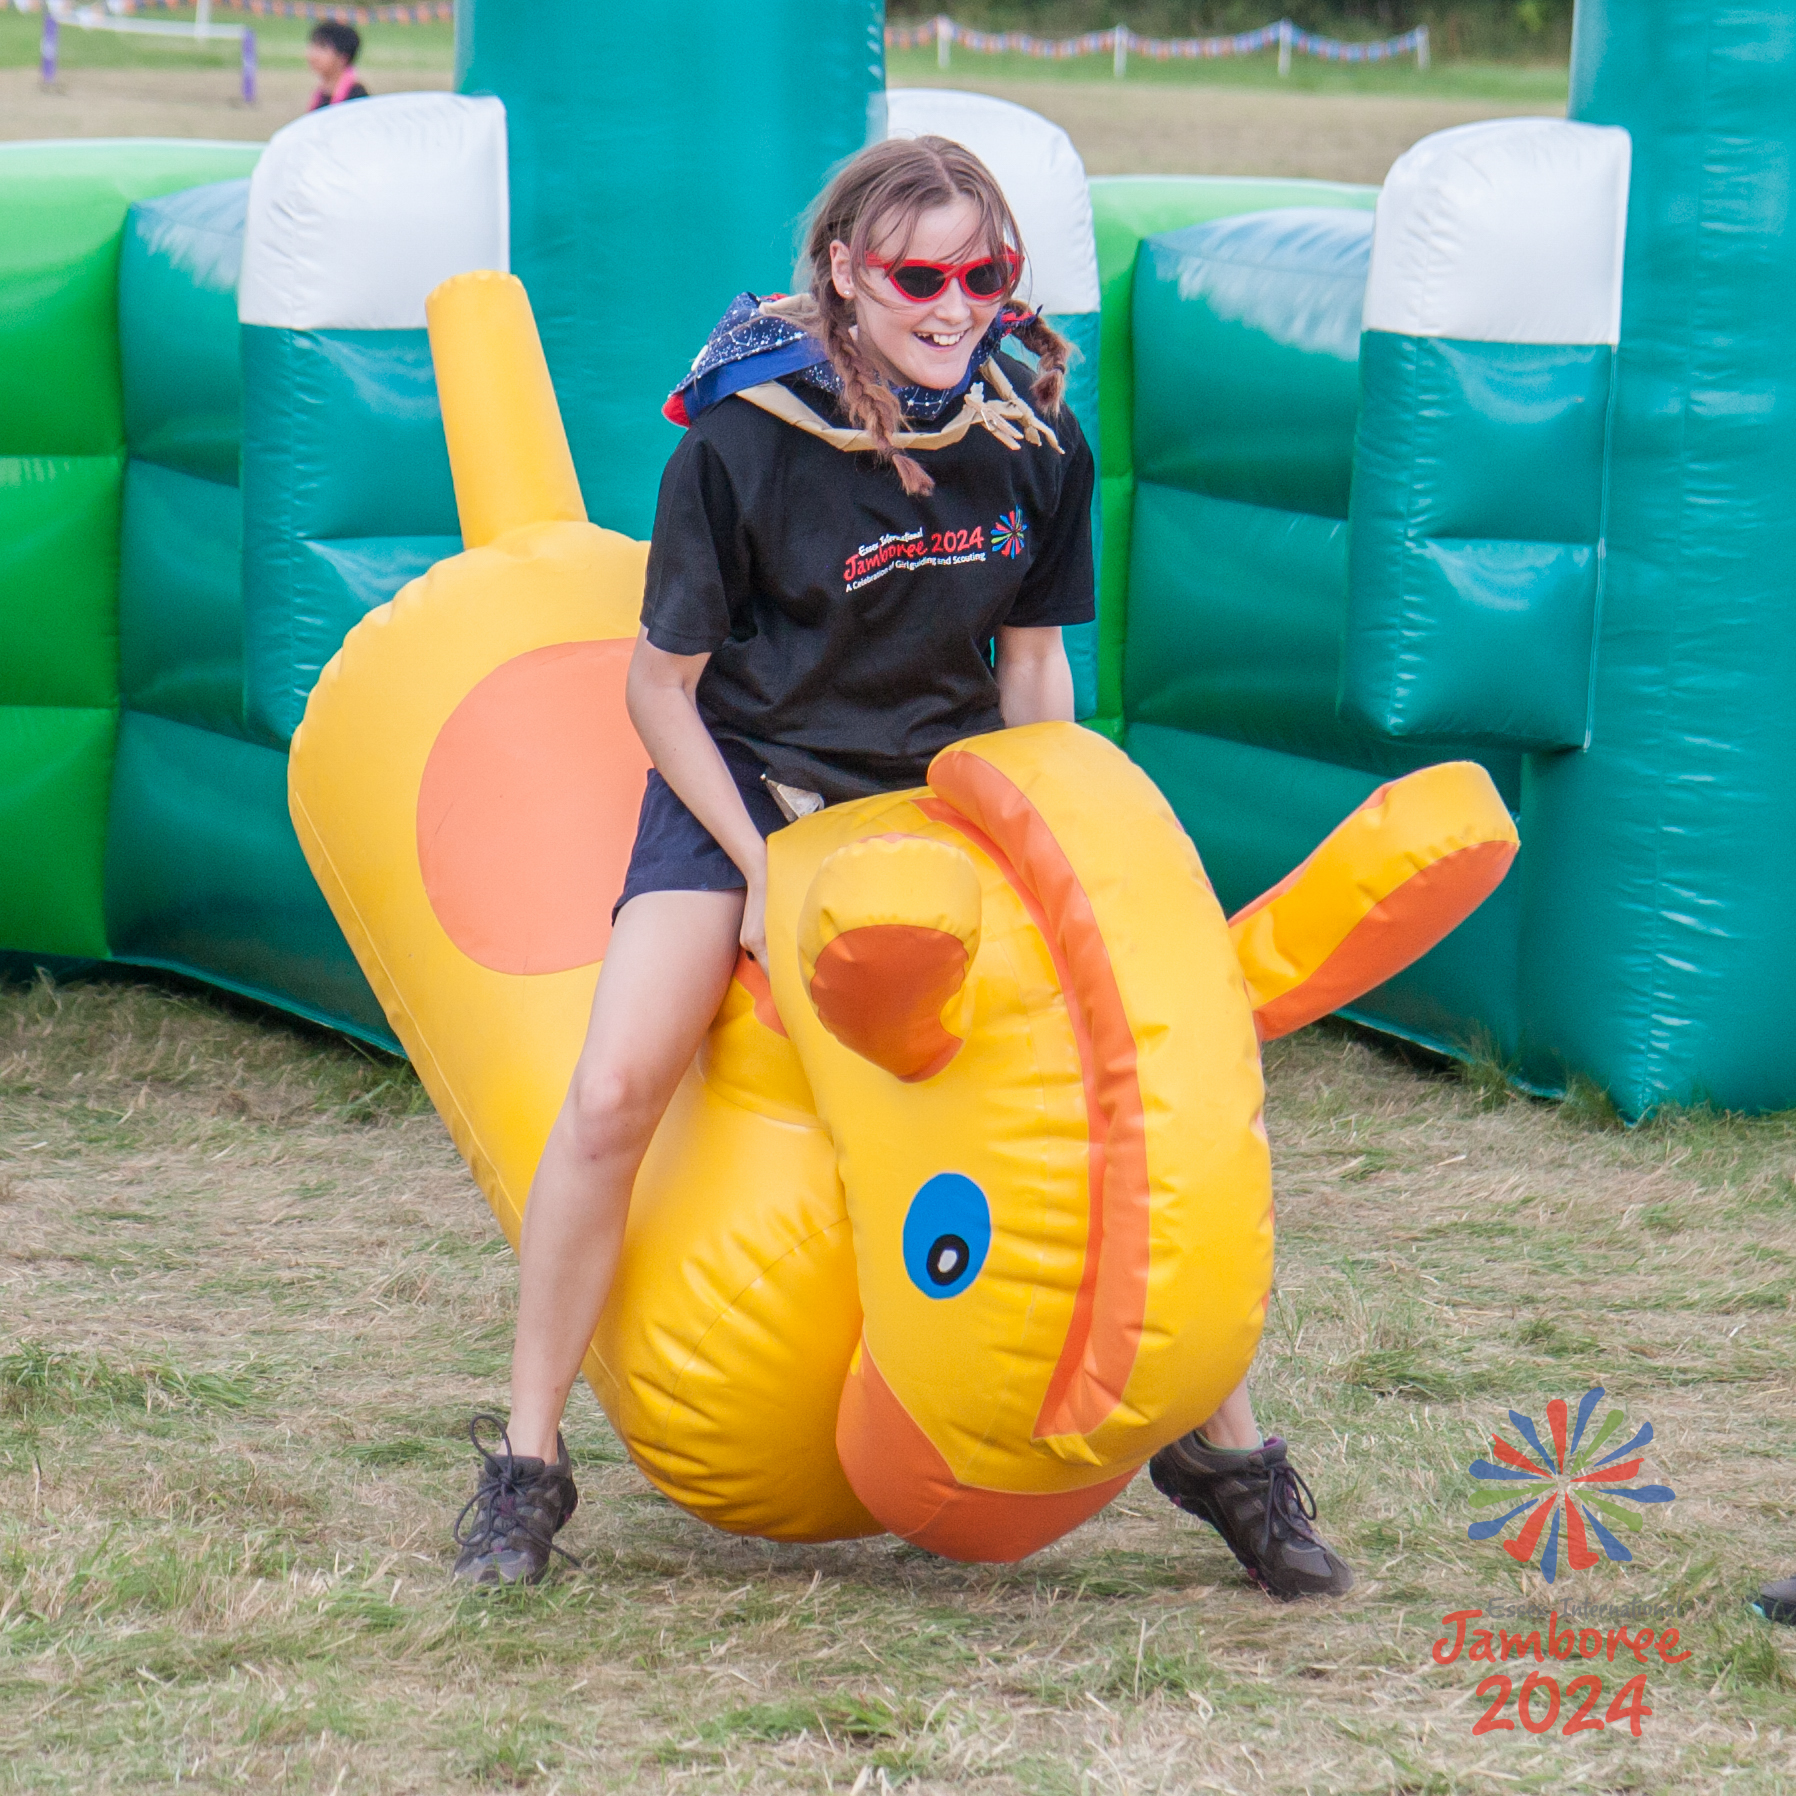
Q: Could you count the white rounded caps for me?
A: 3